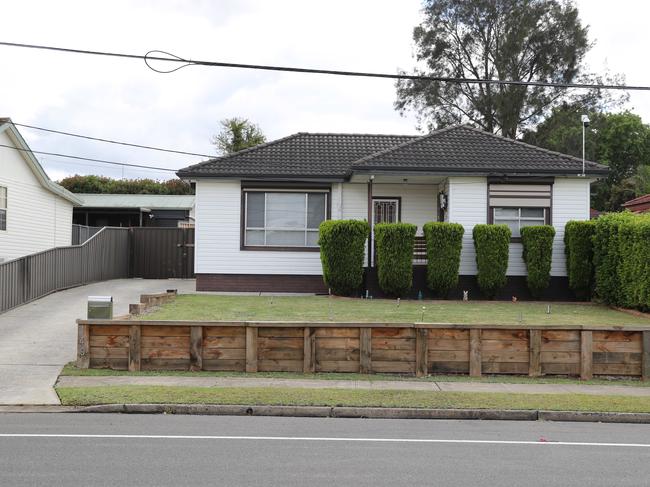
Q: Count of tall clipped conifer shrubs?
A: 6